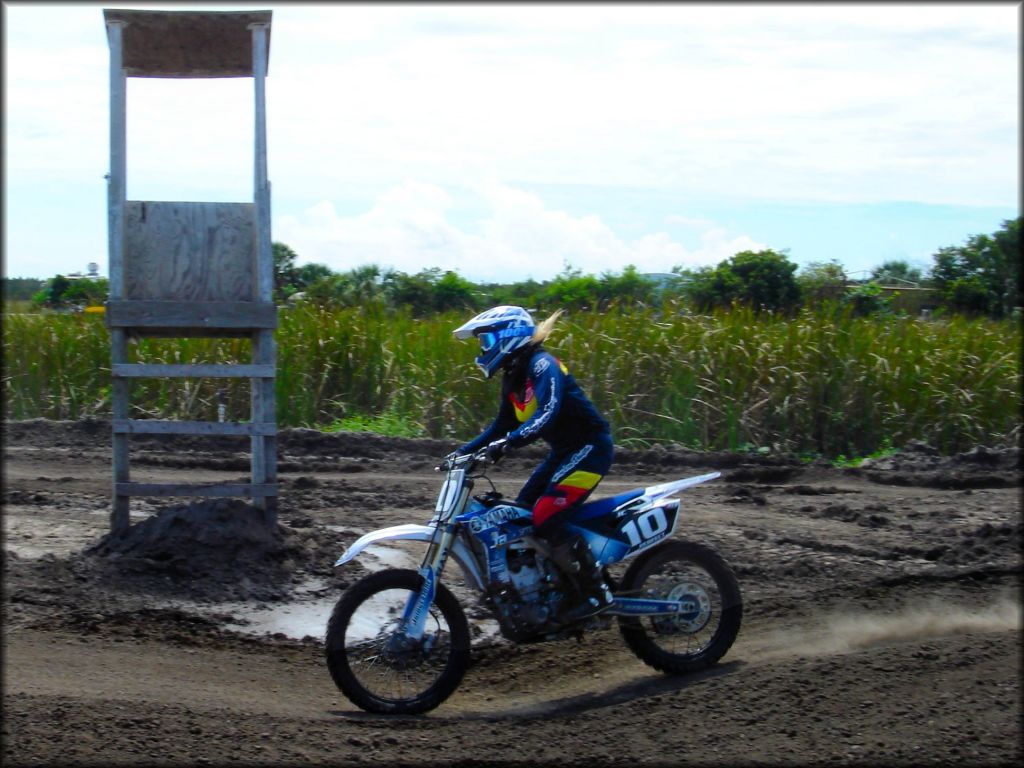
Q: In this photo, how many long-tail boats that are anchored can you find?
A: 0